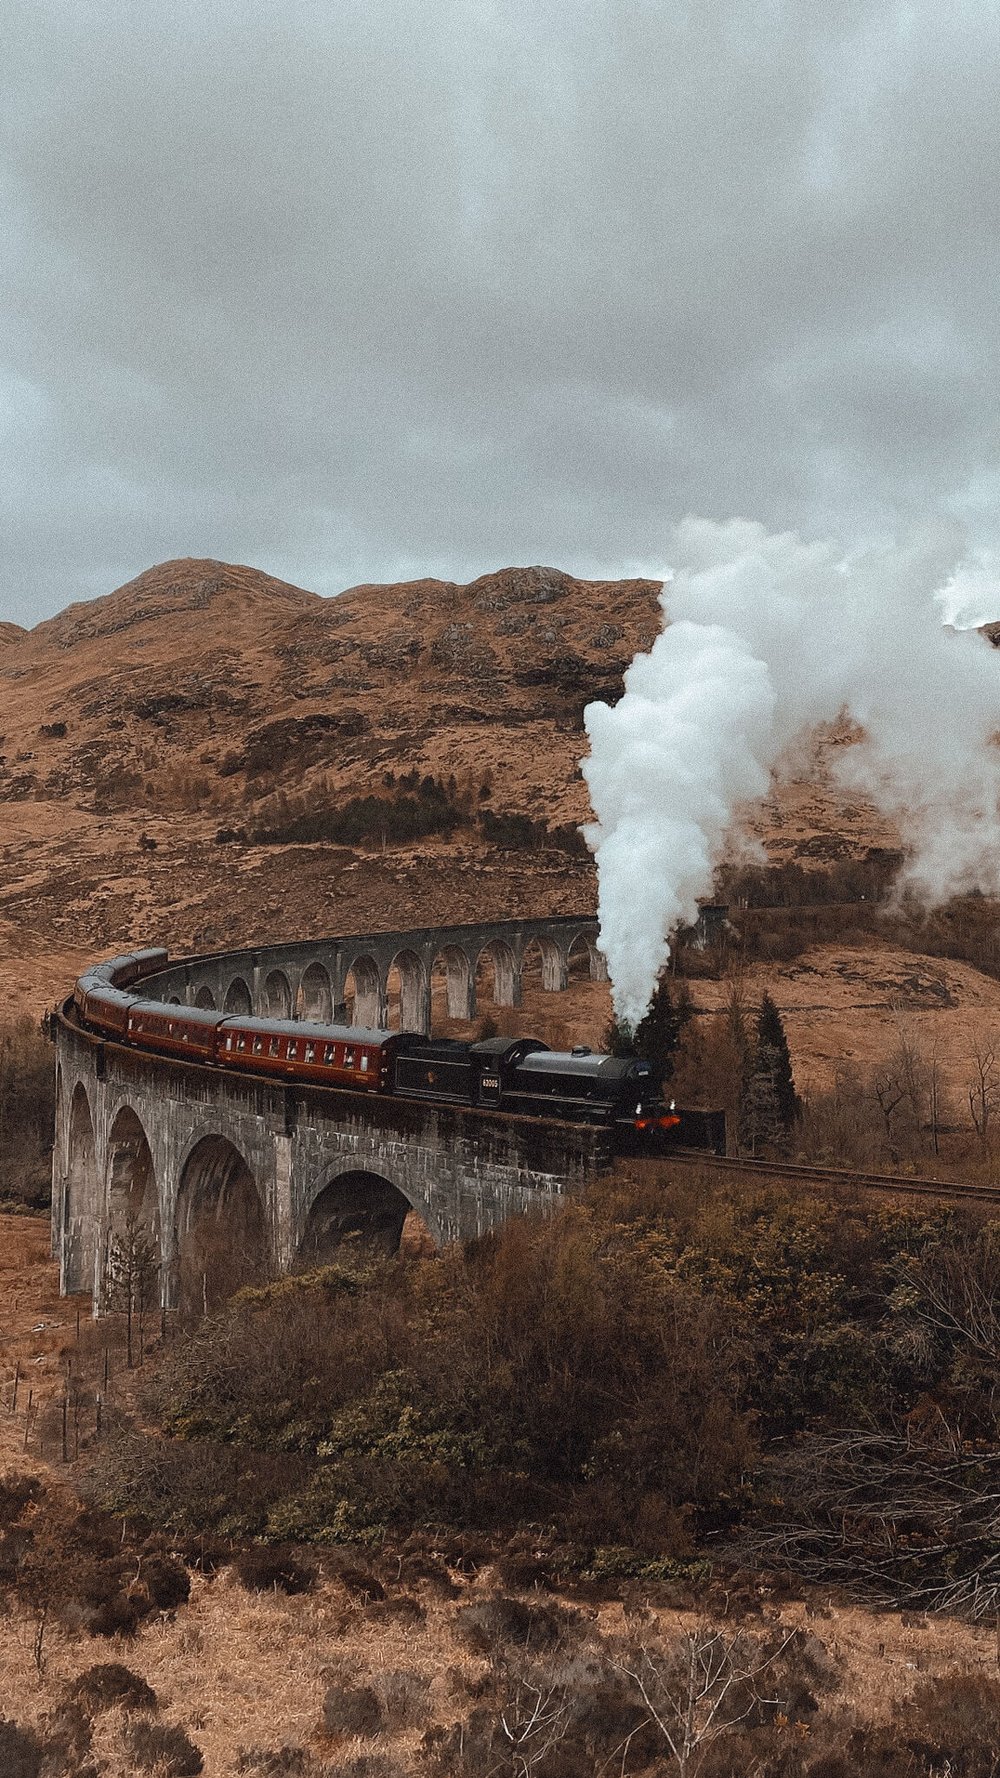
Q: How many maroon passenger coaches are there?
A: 7